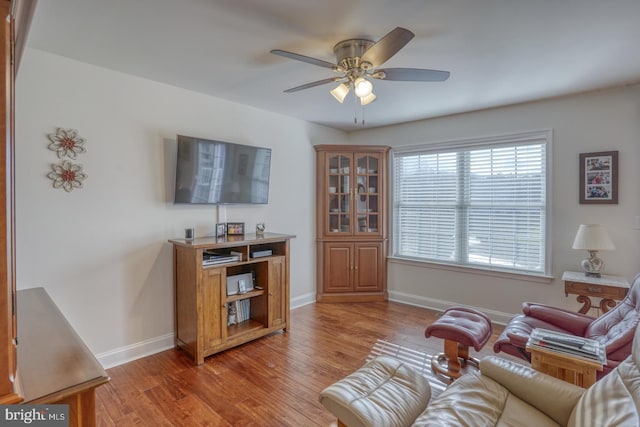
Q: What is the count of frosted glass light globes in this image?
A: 3